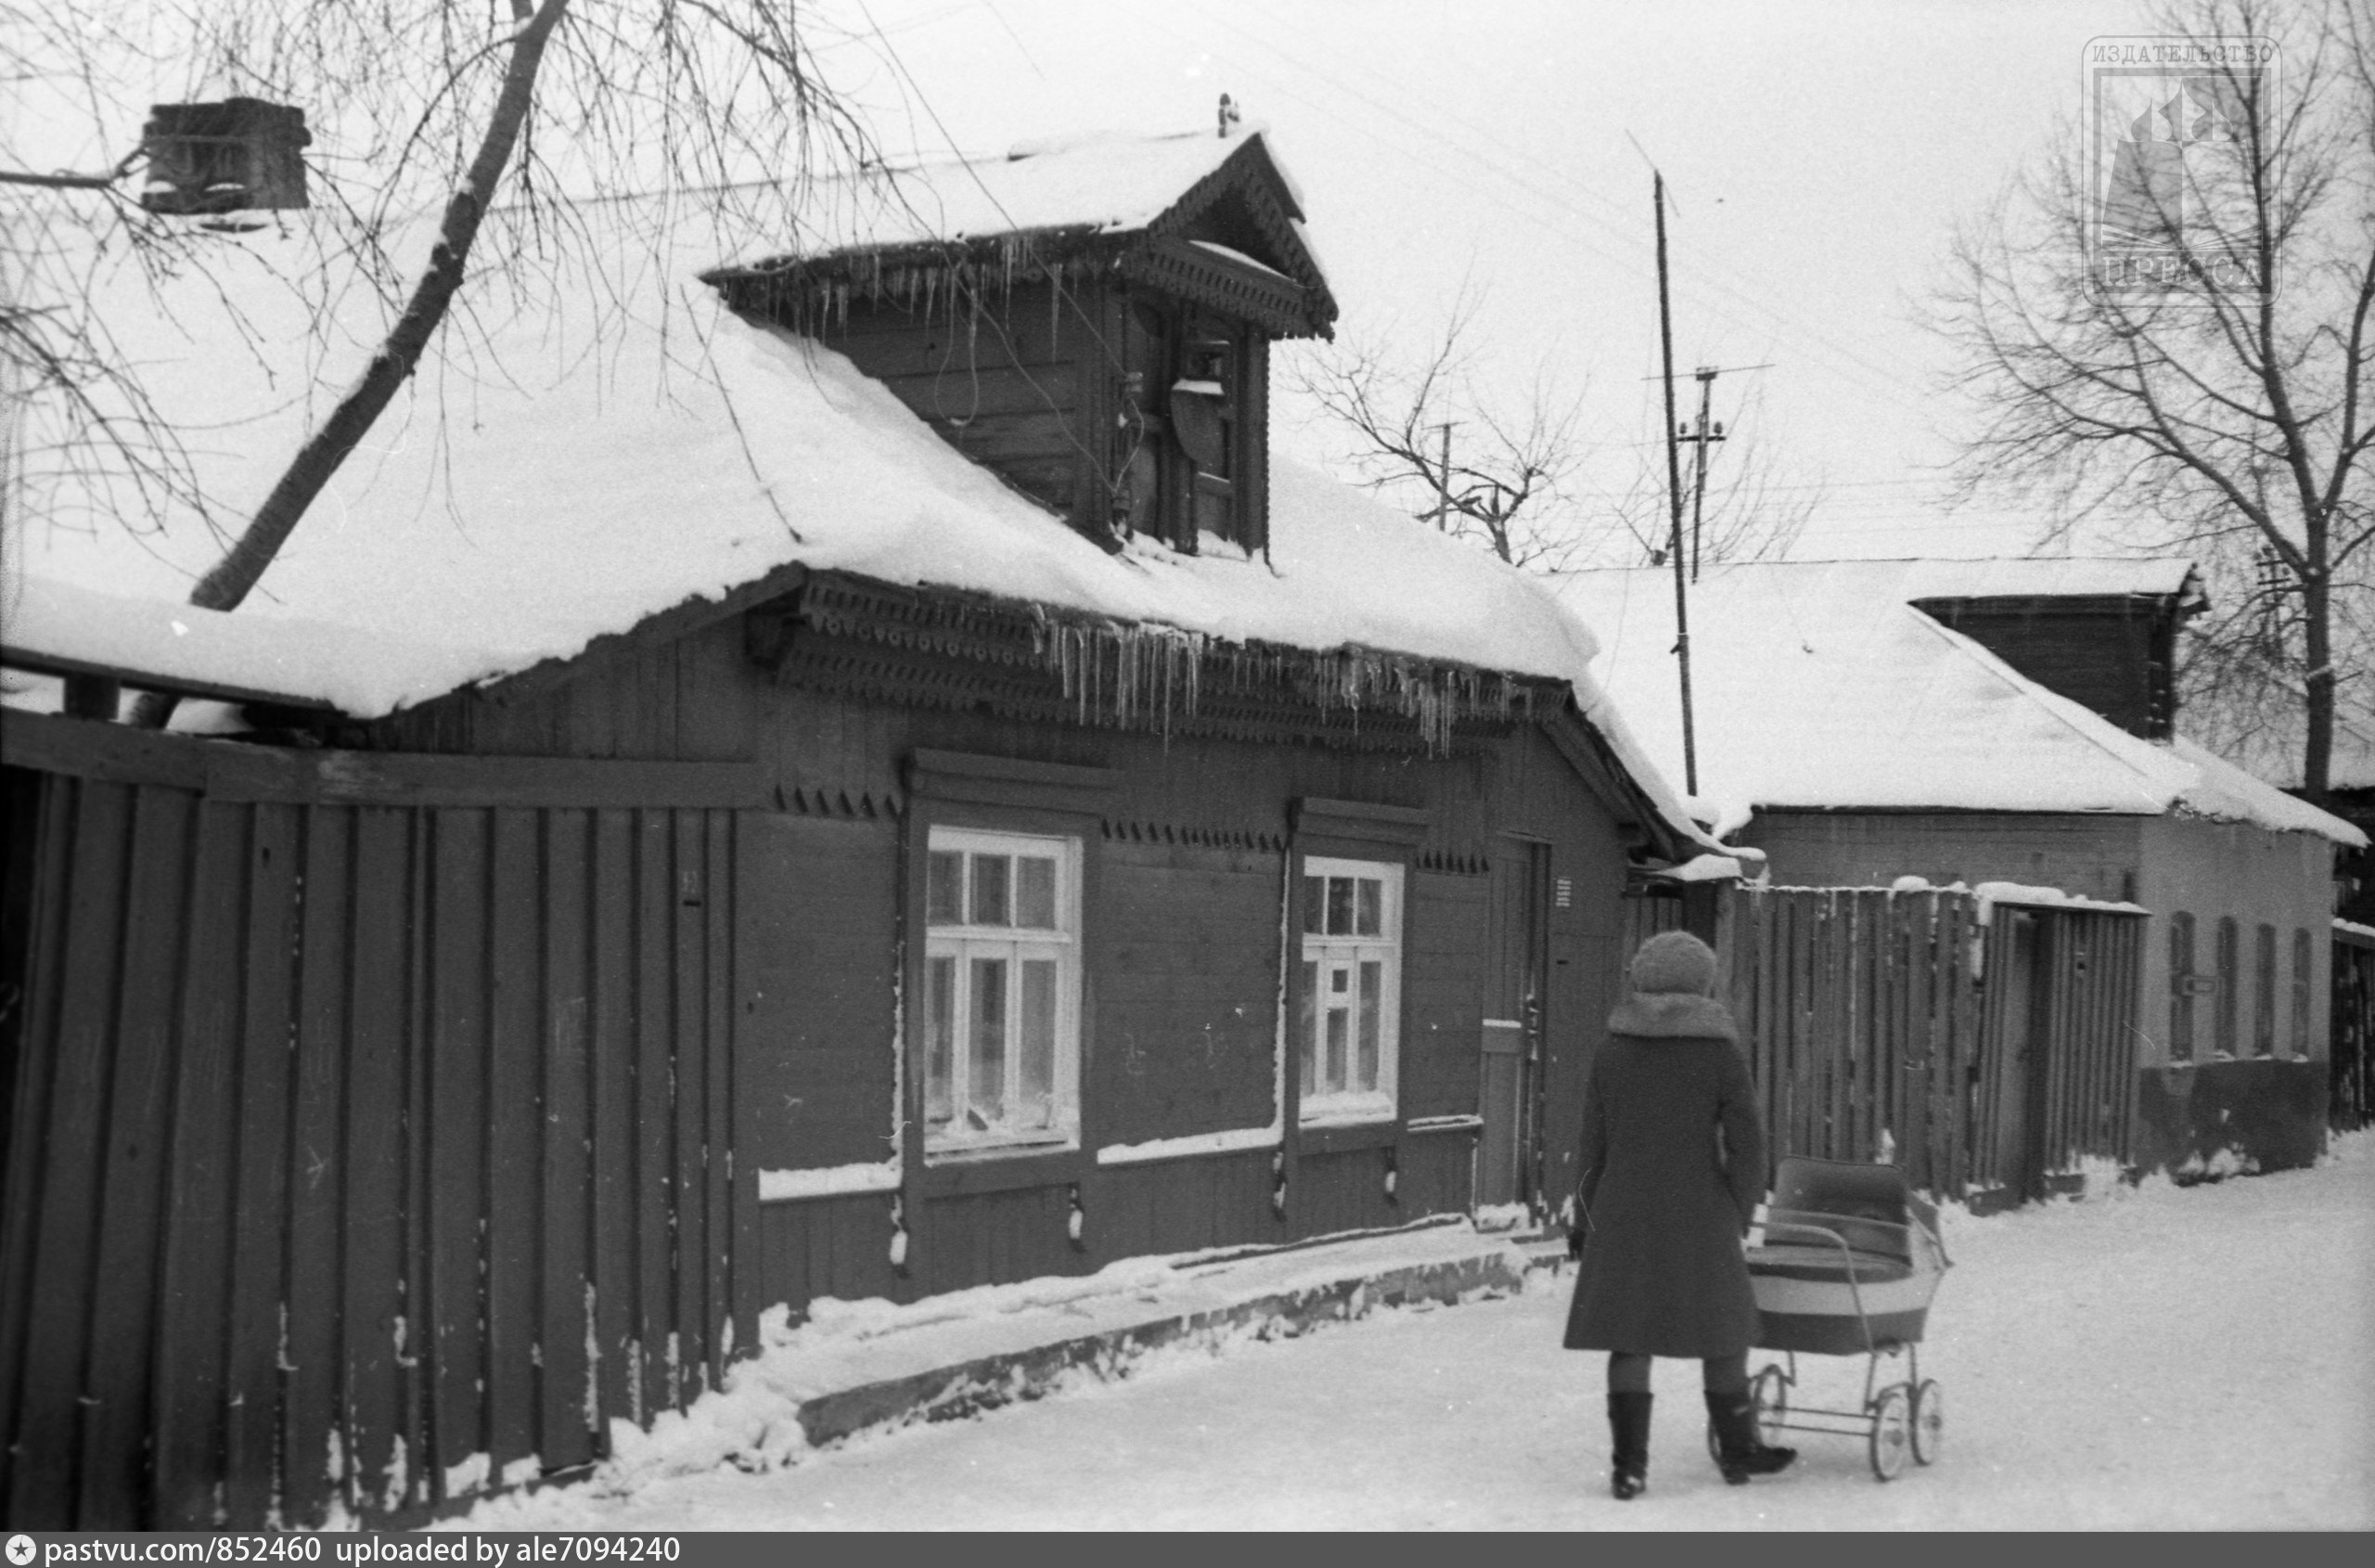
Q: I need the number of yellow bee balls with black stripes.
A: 0